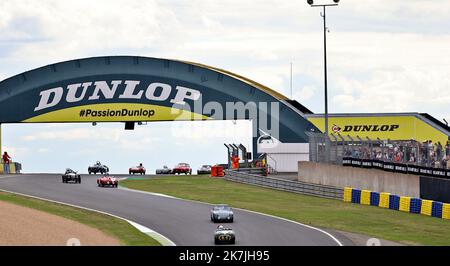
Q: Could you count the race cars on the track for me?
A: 9